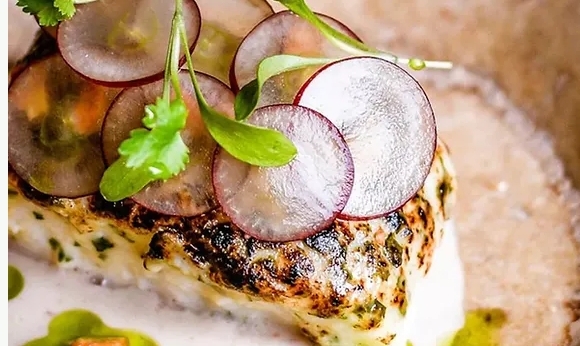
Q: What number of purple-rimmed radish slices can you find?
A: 7